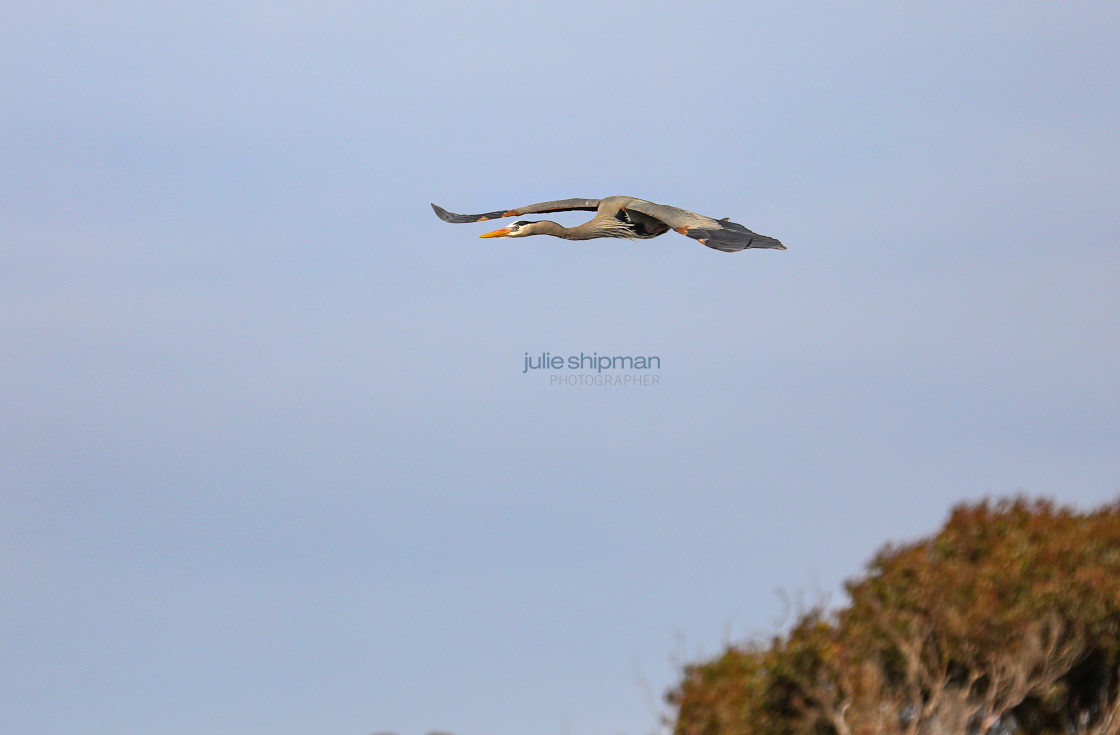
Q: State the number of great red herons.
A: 0